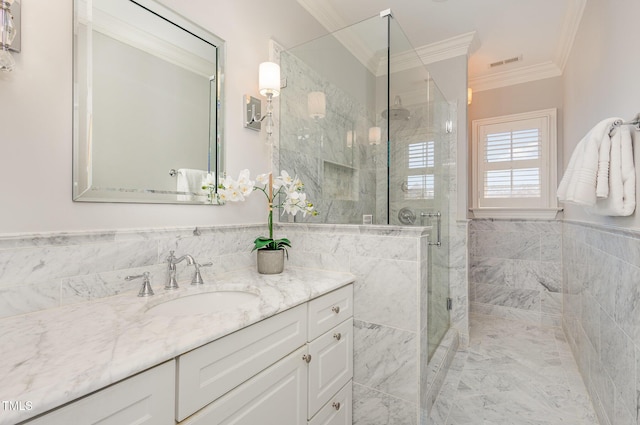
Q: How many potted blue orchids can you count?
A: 0